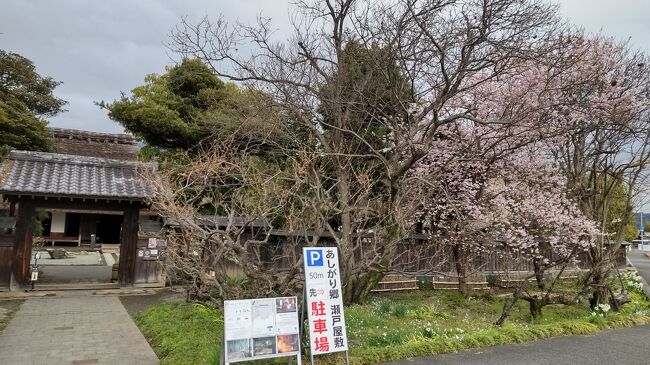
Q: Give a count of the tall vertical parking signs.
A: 1